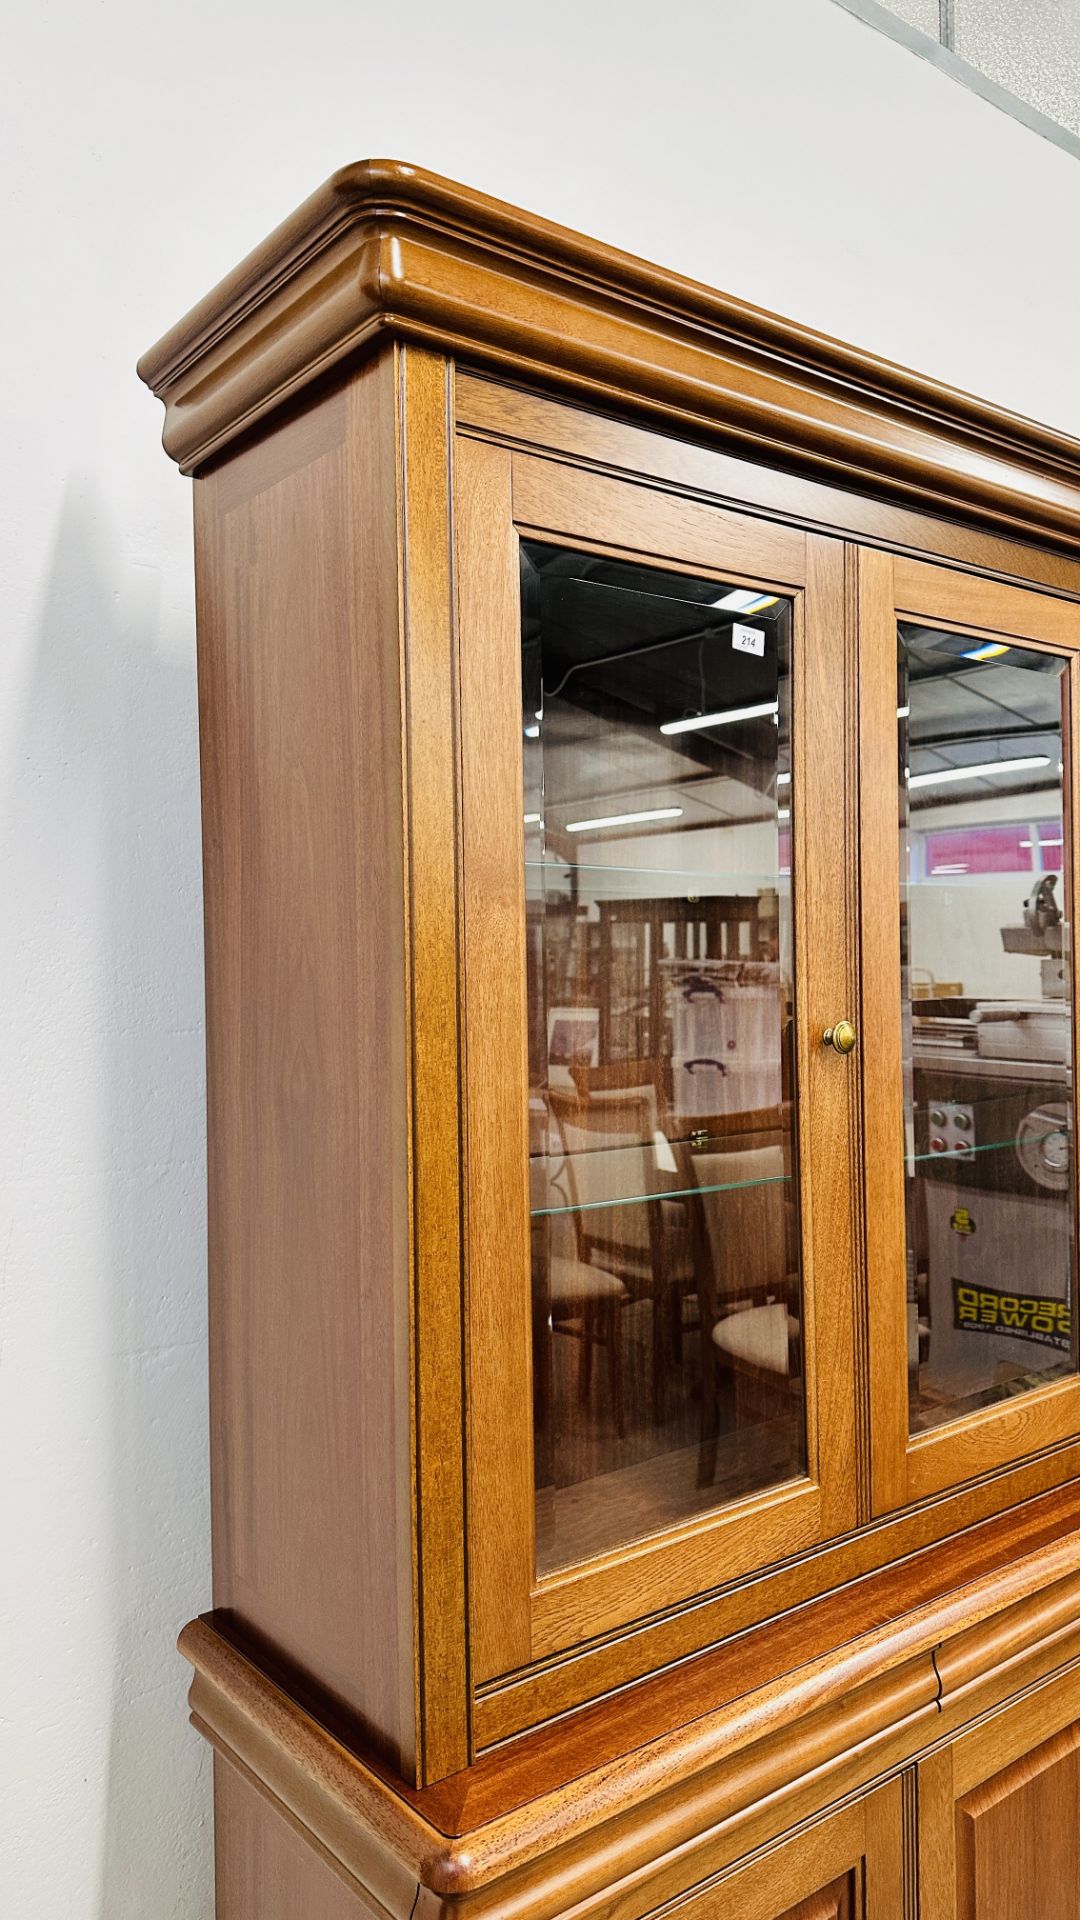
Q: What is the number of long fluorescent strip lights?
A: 3